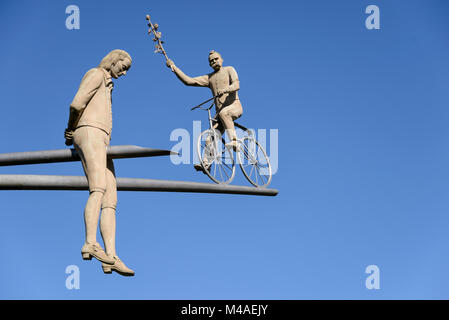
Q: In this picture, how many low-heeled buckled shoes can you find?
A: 2